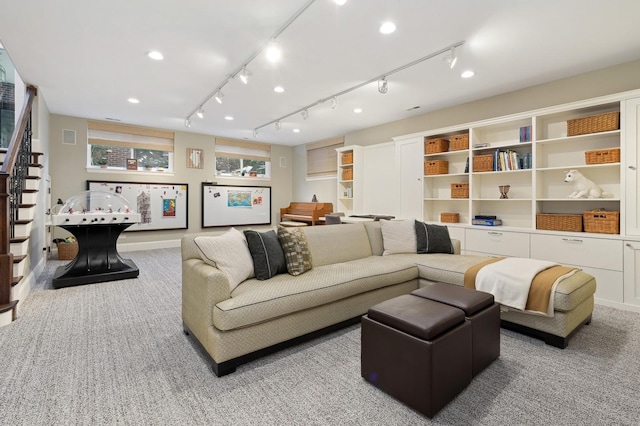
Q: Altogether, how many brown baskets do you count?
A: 13